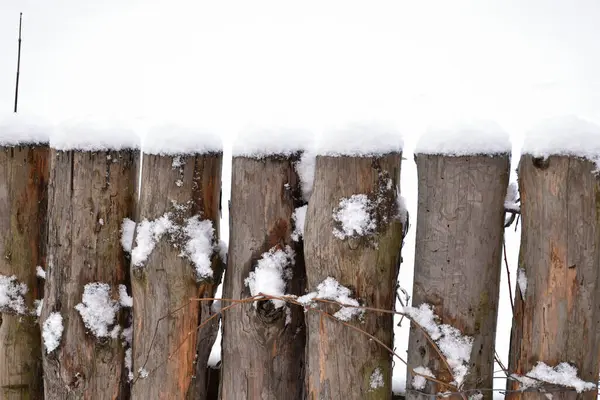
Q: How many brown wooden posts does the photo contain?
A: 7